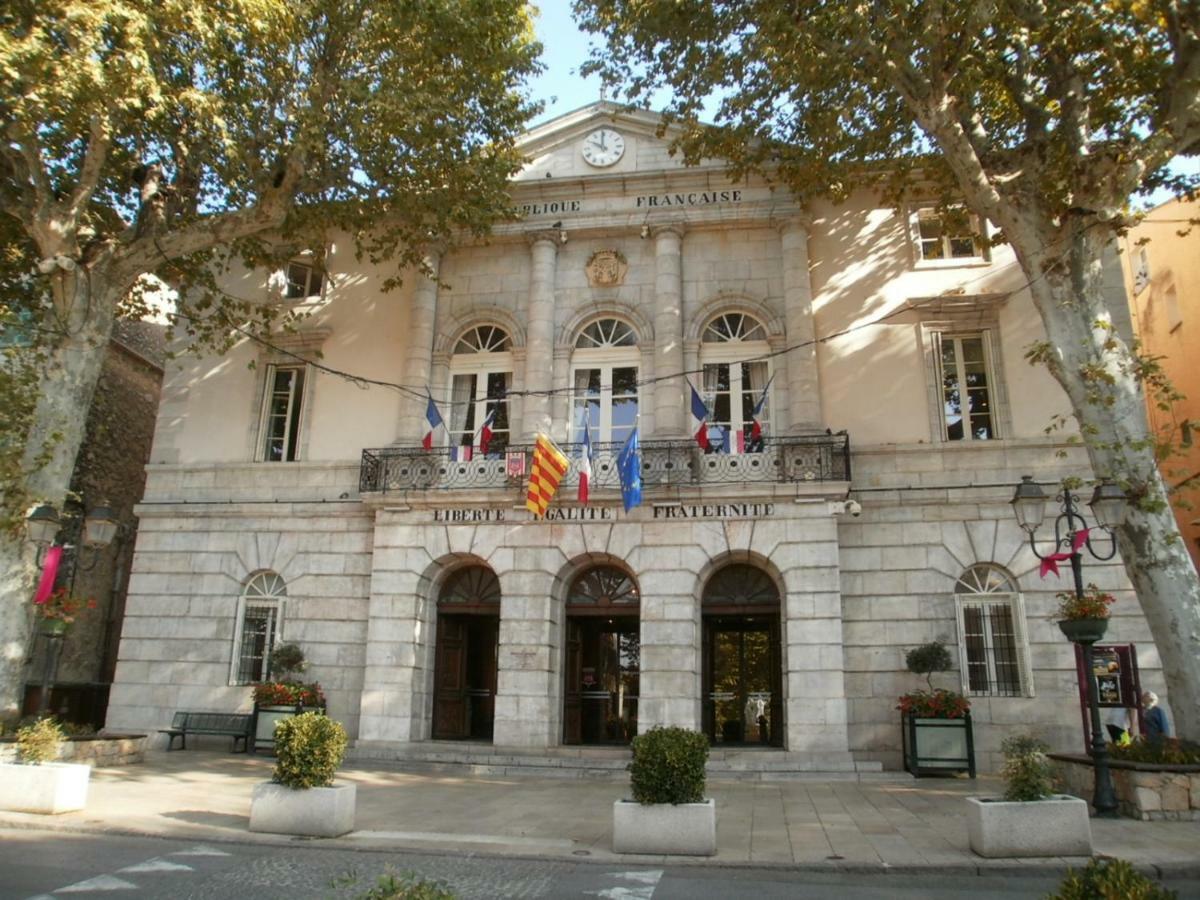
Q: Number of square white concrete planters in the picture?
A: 4